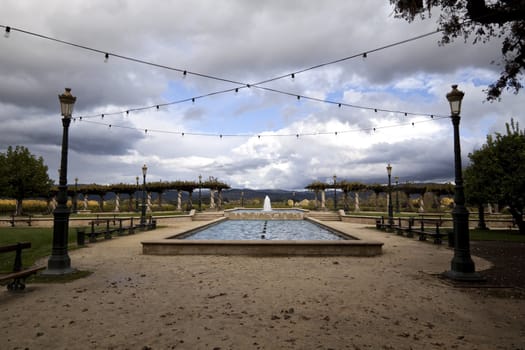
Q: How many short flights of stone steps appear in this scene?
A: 2